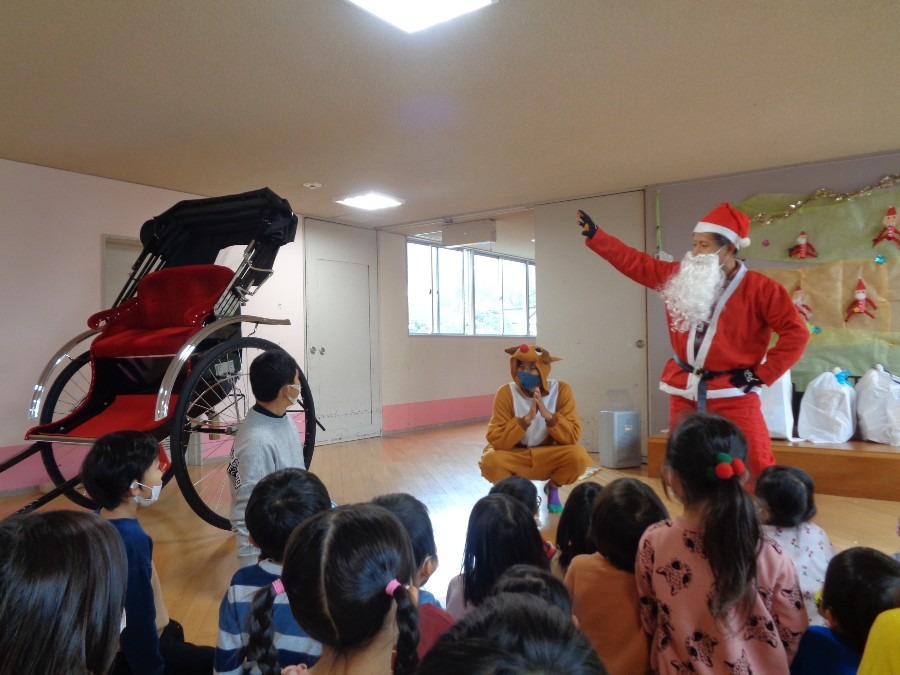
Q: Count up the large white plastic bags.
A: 3